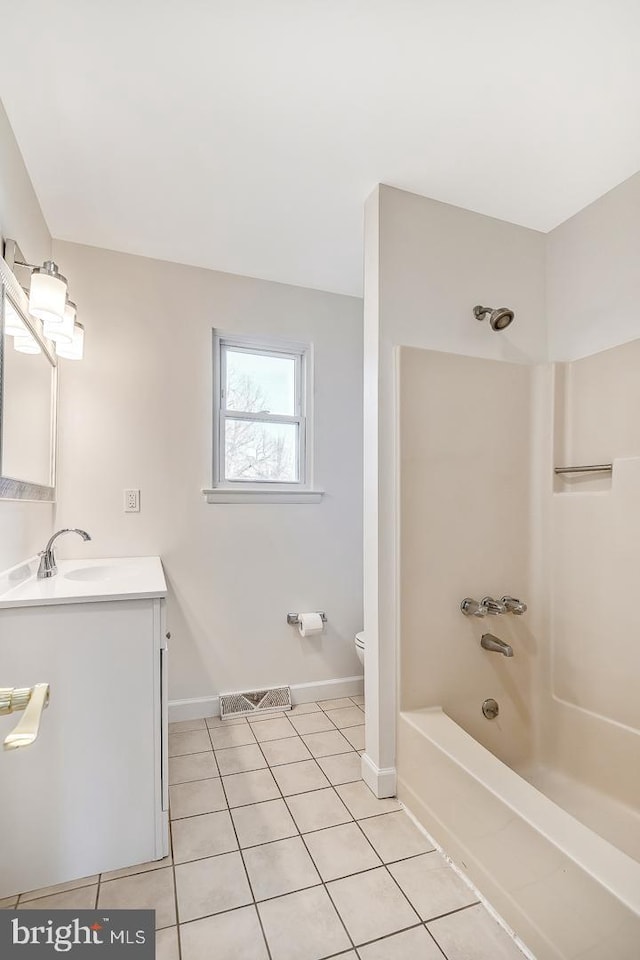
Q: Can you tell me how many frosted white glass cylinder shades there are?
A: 3